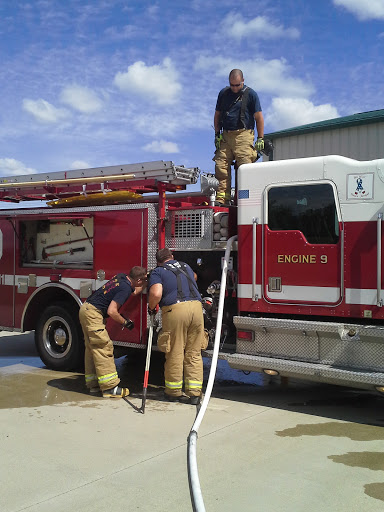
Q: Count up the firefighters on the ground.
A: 2